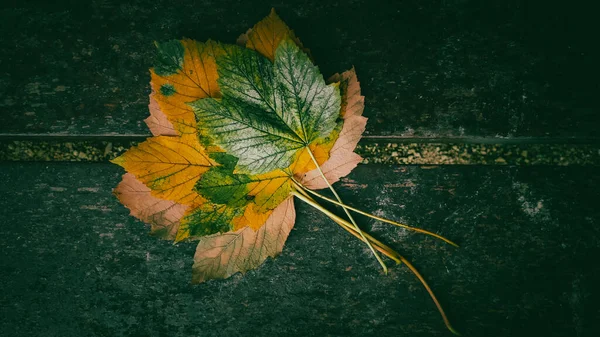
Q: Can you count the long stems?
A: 4